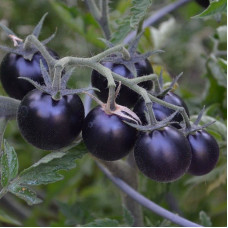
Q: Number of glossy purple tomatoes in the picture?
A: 7